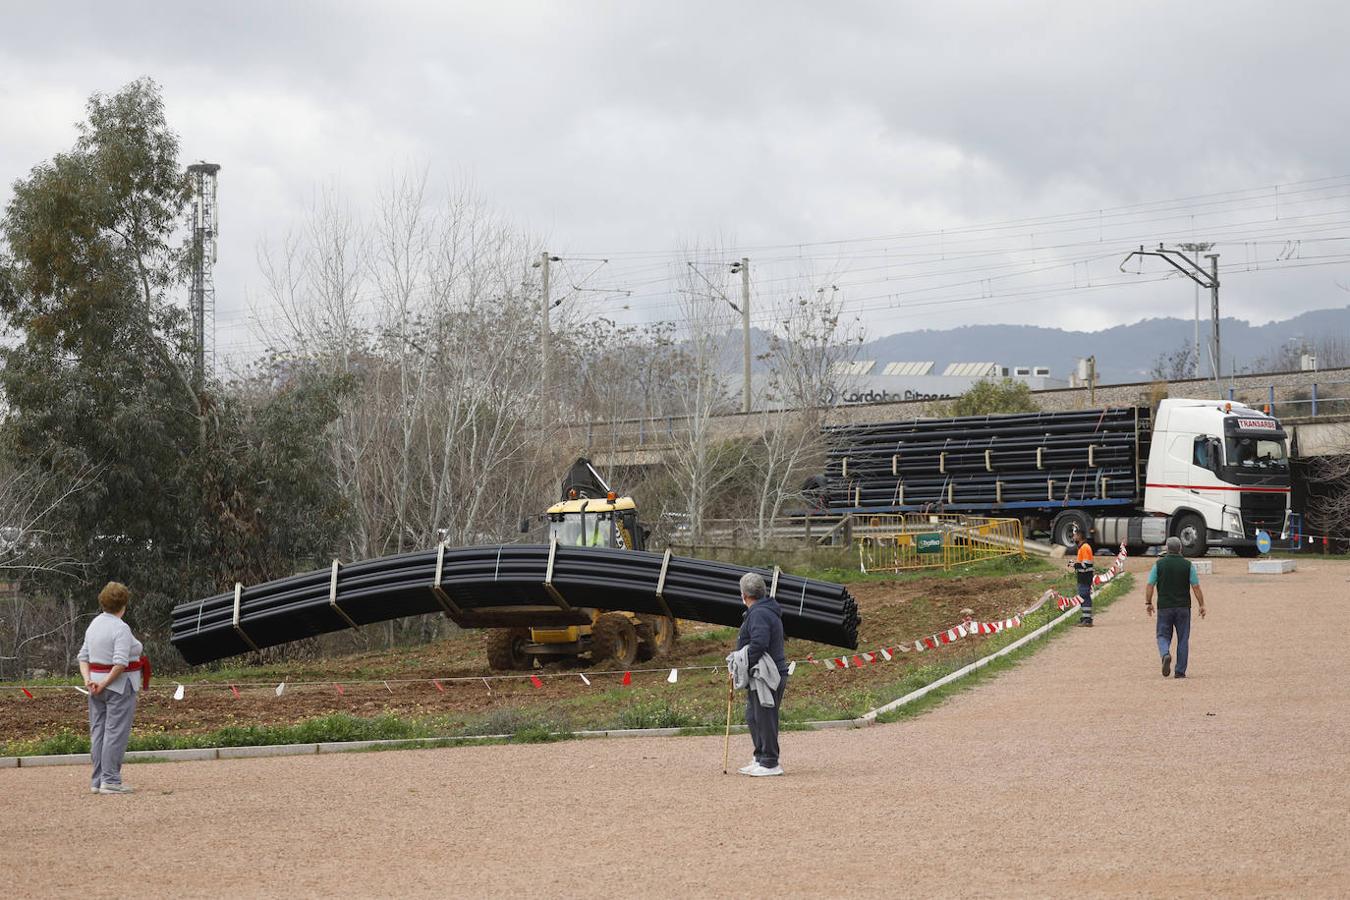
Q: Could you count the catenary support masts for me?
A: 3